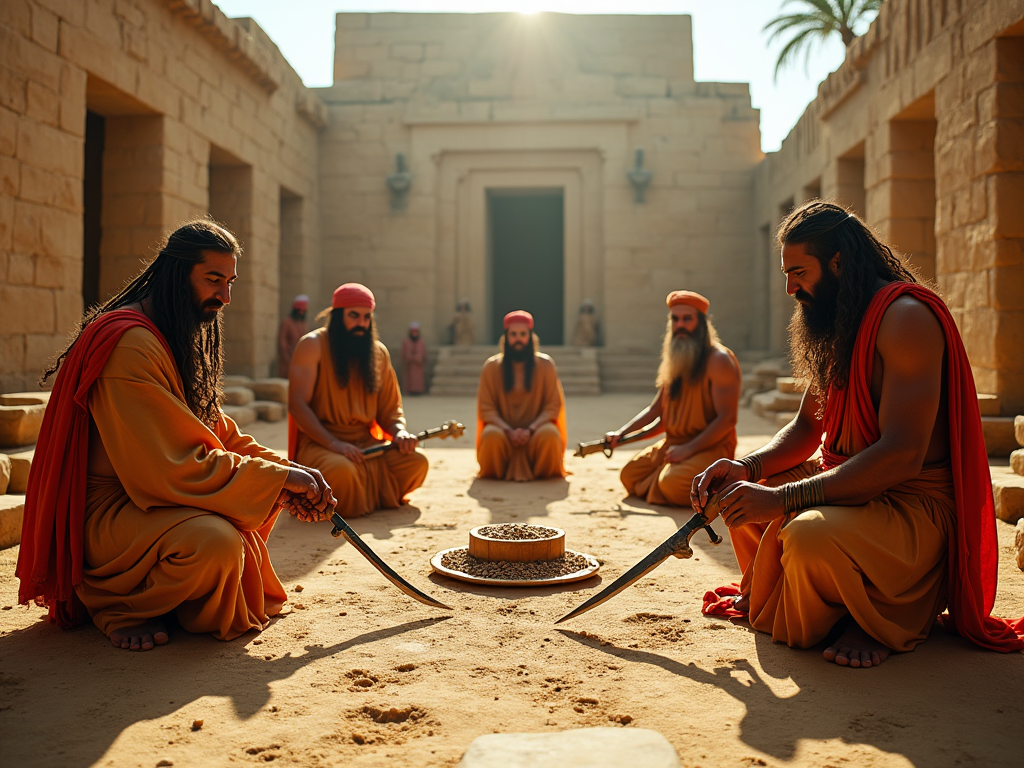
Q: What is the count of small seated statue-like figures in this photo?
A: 2